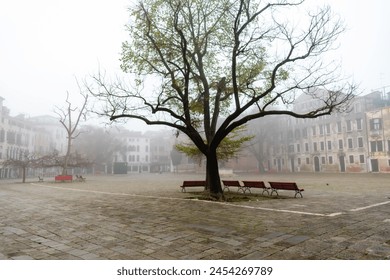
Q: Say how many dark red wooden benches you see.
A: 4